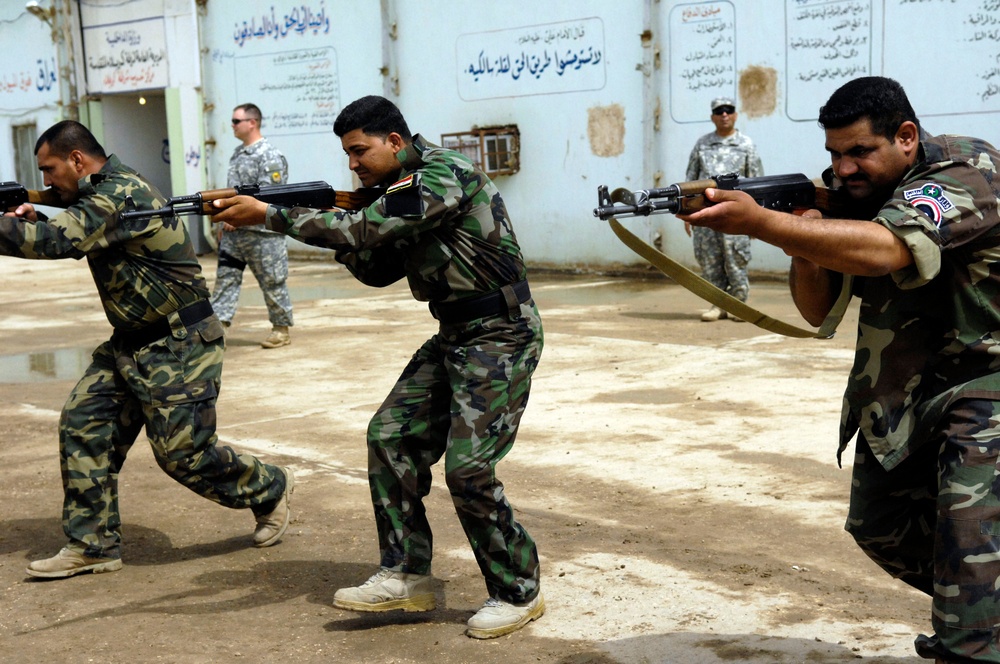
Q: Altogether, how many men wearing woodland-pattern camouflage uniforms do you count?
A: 3